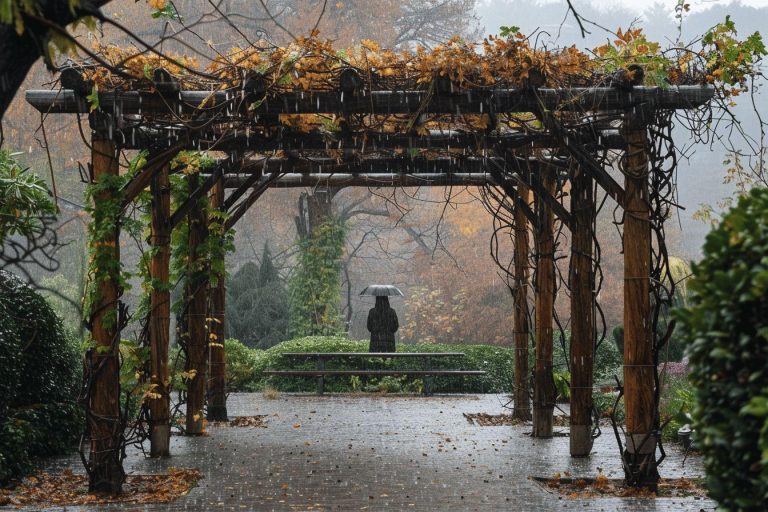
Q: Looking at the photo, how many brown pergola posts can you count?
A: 8